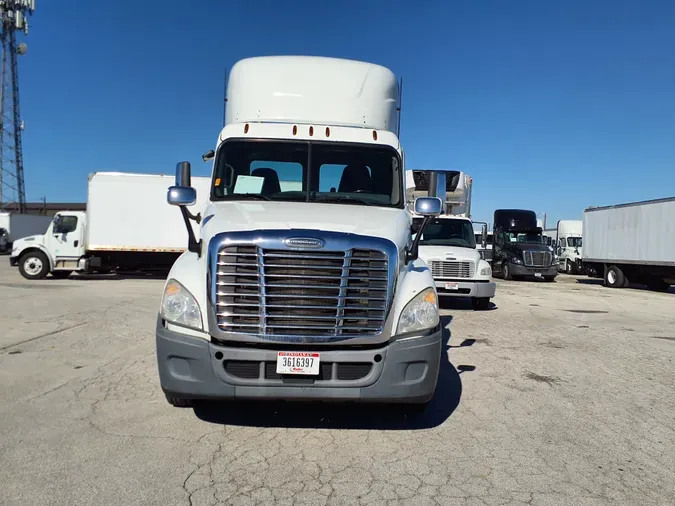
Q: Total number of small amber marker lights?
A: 5